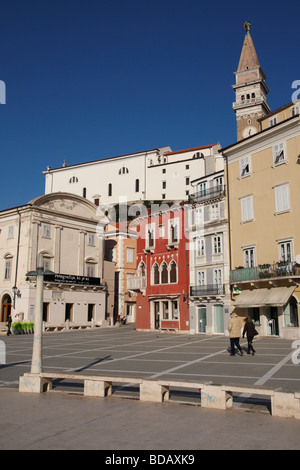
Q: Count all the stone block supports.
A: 5